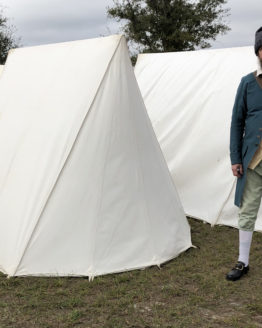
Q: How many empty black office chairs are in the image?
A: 0